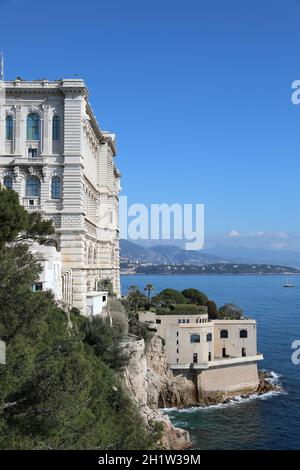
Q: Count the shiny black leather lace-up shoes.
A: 0